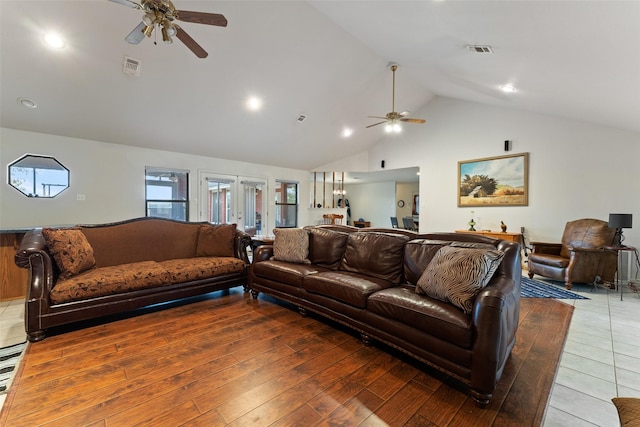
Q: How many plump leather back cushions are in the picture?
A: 3